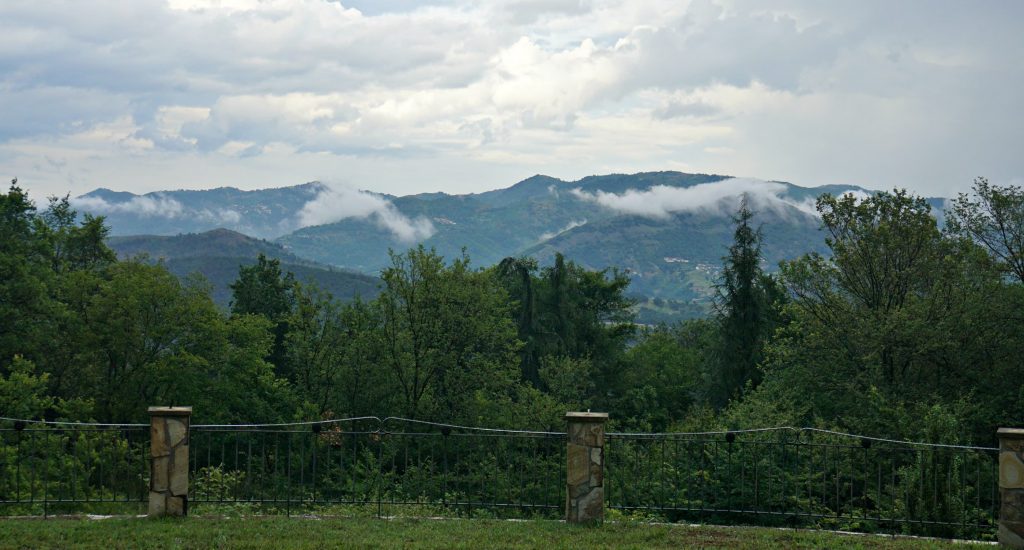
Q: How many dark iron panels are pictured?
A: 3